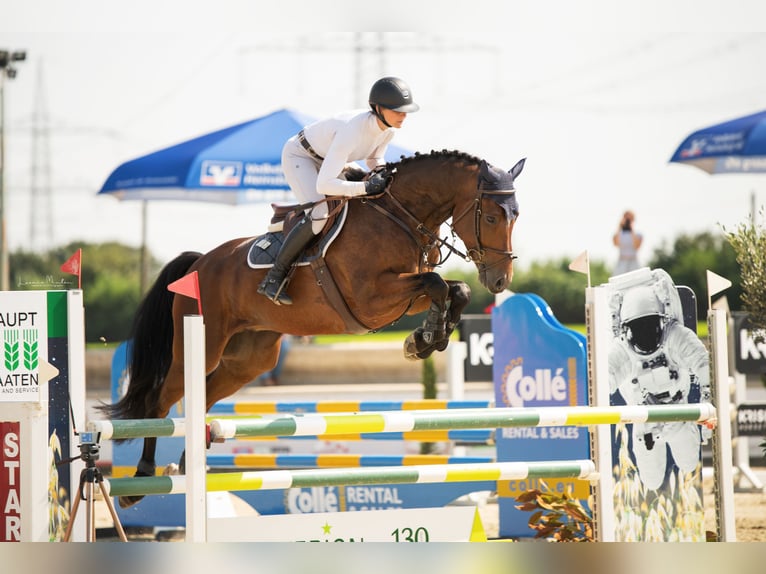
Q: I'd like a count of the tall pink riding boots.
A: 0